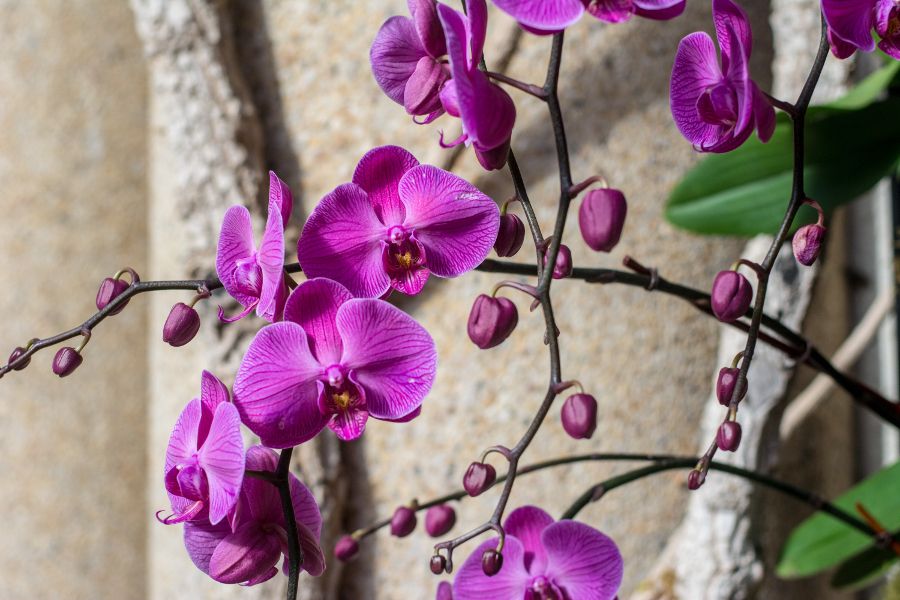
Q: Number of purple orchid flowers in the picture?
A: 11